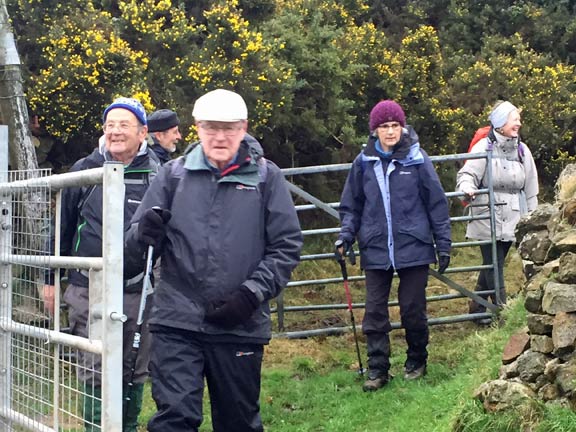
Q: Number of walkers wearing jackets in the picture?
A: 5